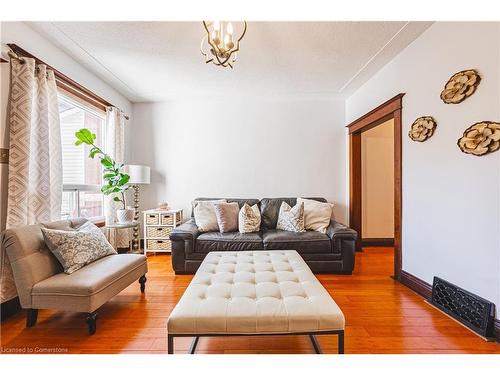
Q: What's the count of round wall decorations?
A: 3